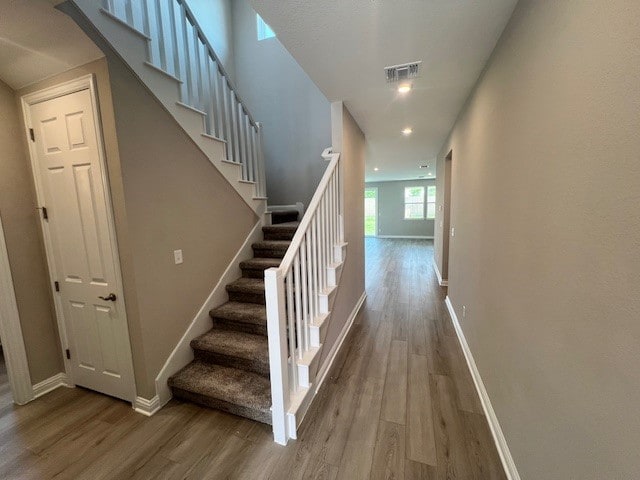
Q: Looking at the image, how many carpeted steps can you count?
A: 8